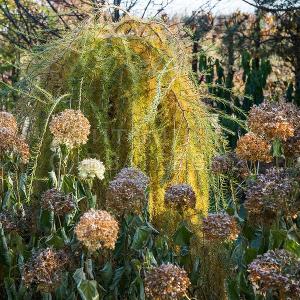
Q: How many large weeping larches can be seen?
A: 1